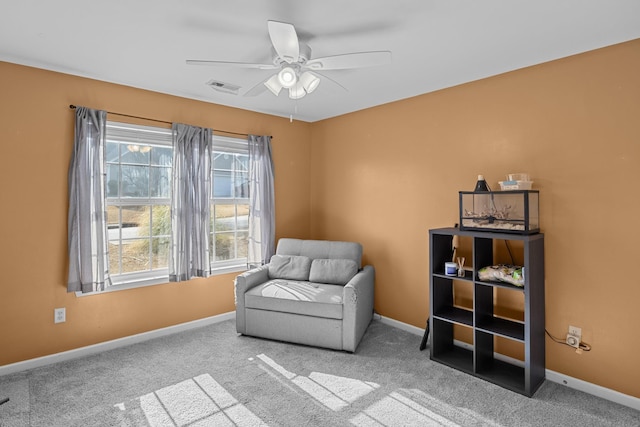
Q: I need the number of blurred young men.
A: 0